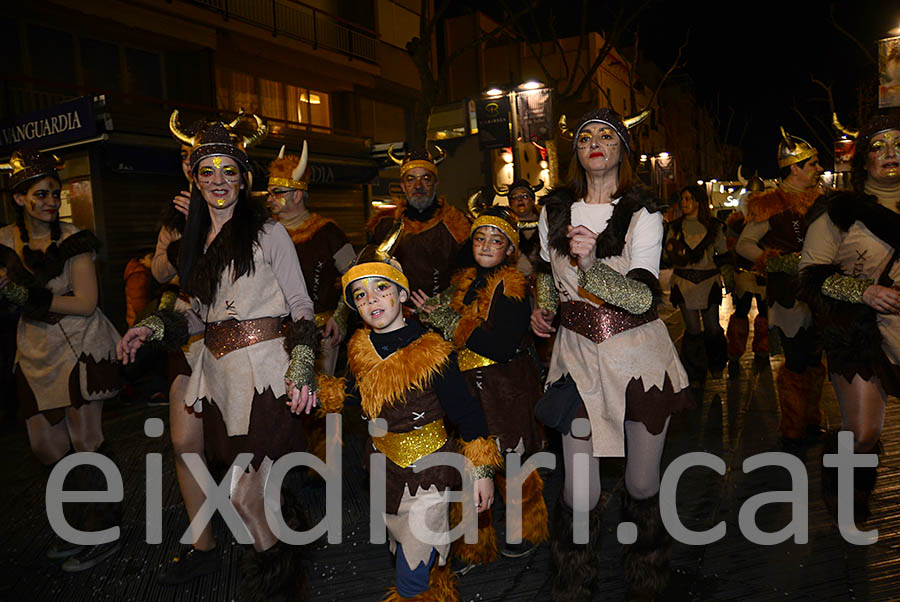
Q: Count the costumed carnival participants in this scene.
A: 13